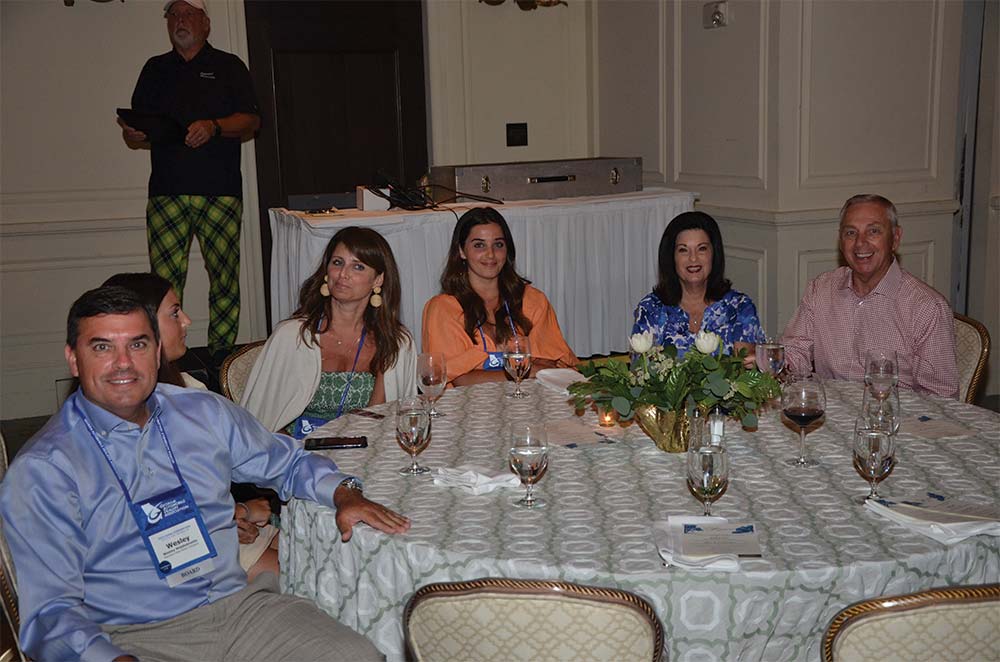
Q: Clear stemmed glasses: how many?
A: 10